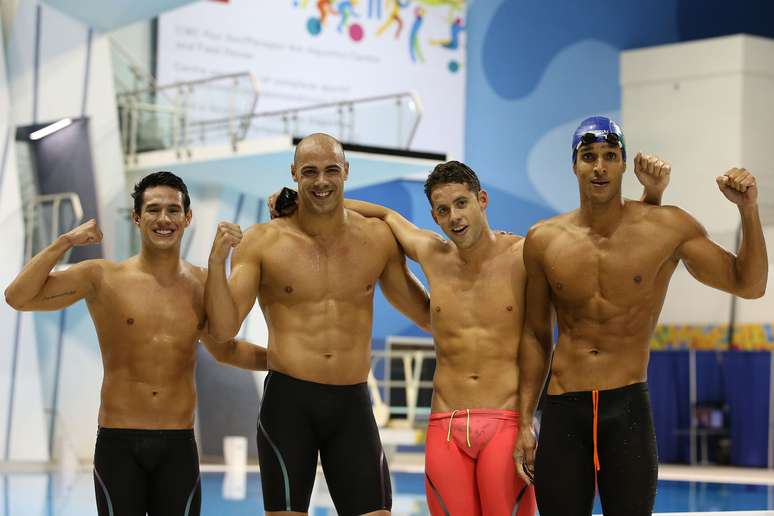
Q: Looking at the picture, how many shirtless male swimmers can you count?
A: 4